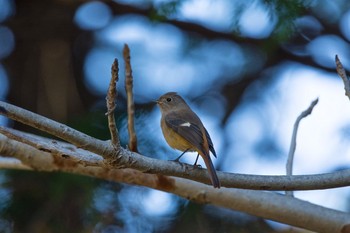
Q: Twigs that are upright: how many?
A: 4